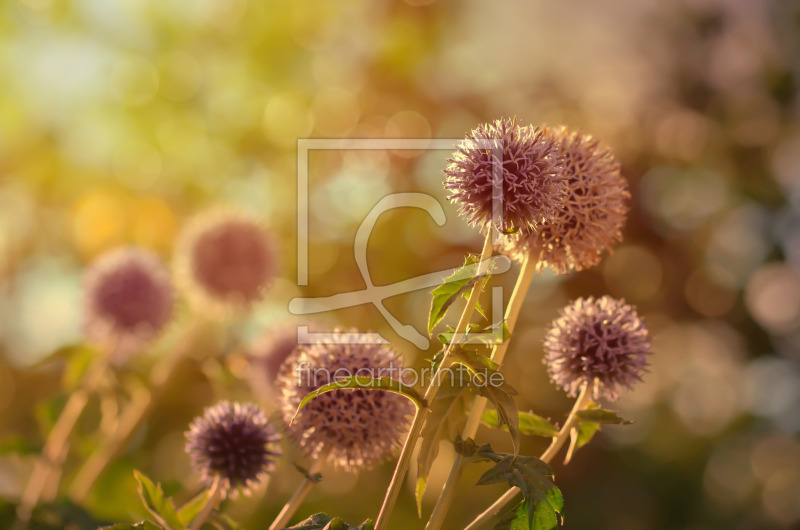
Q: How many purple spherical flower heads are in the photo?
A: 8